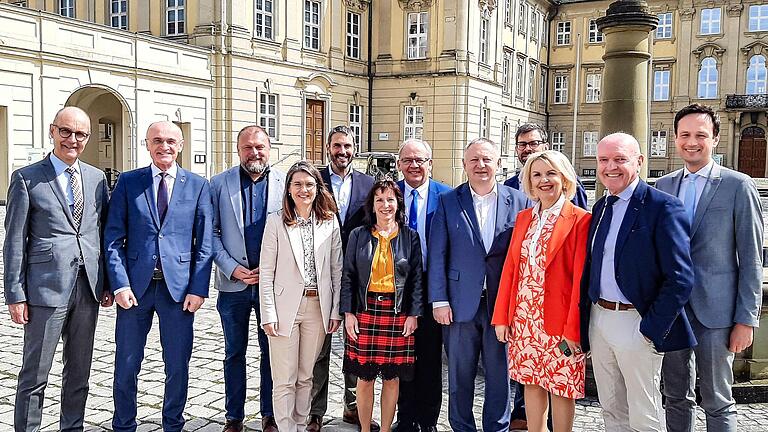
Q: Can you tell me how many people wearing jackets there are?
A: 12